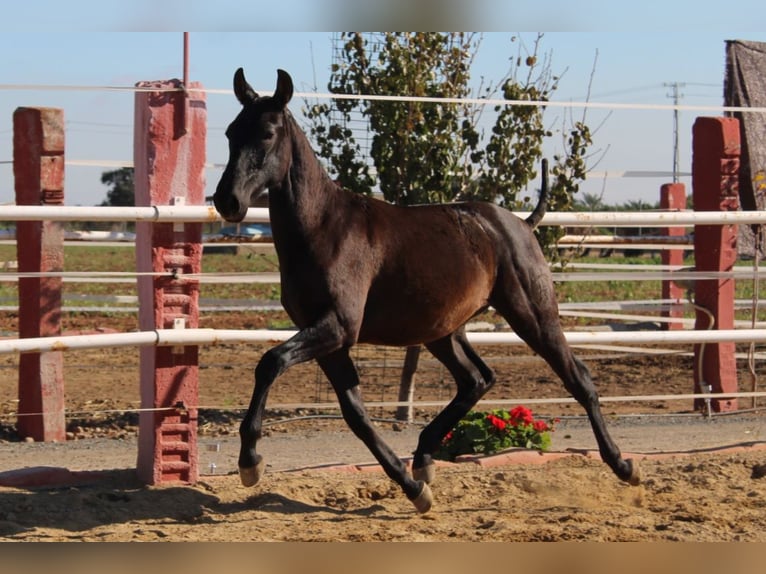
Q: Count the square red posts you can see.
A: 4